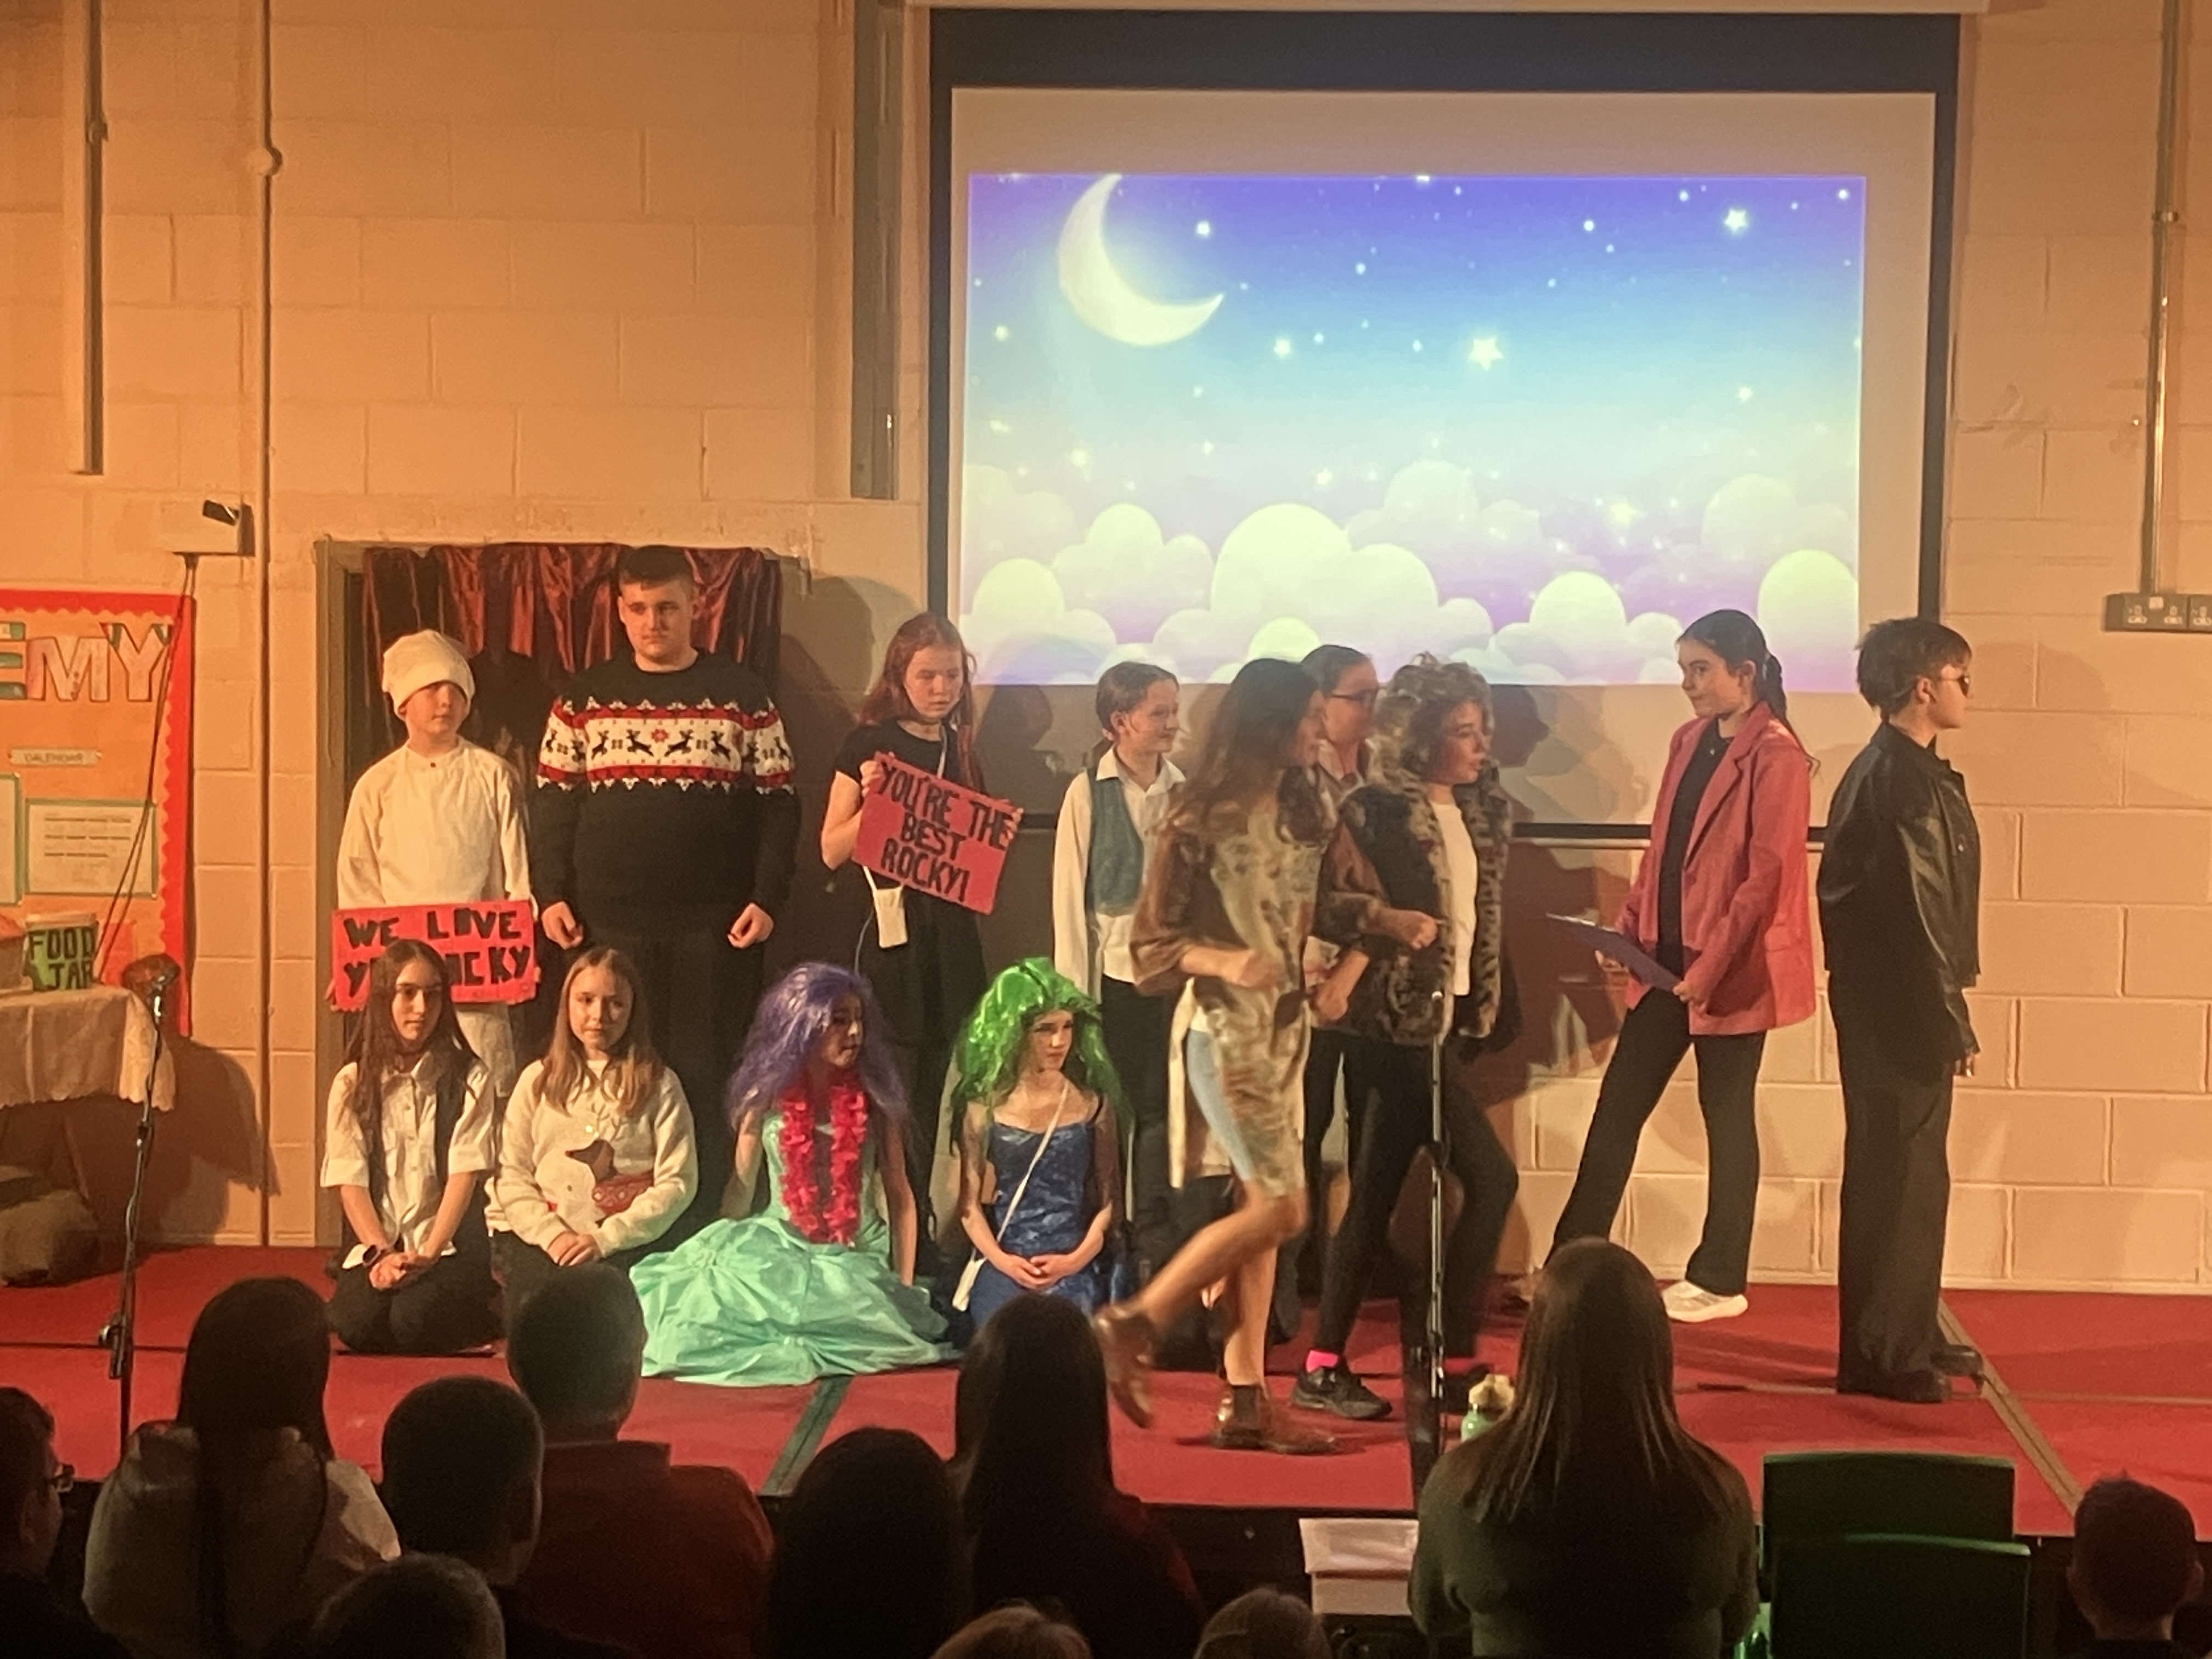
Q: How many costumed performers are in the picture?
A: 13